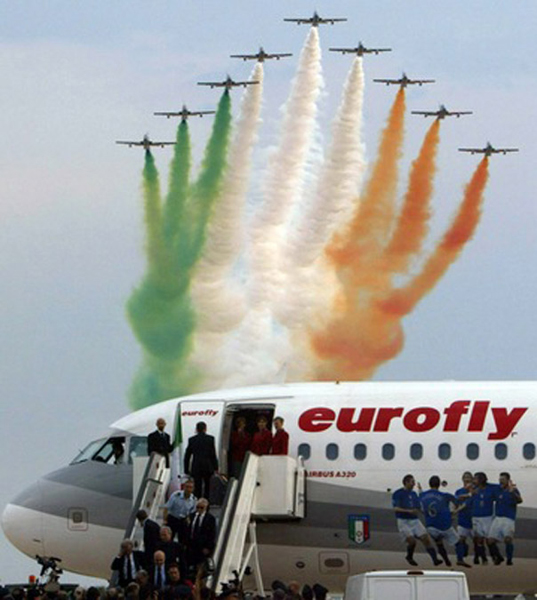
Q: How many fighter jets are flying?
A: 9